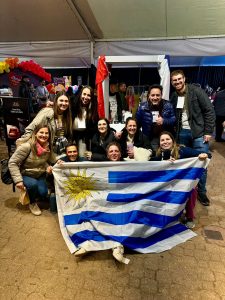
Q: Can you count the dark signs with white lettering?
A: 1